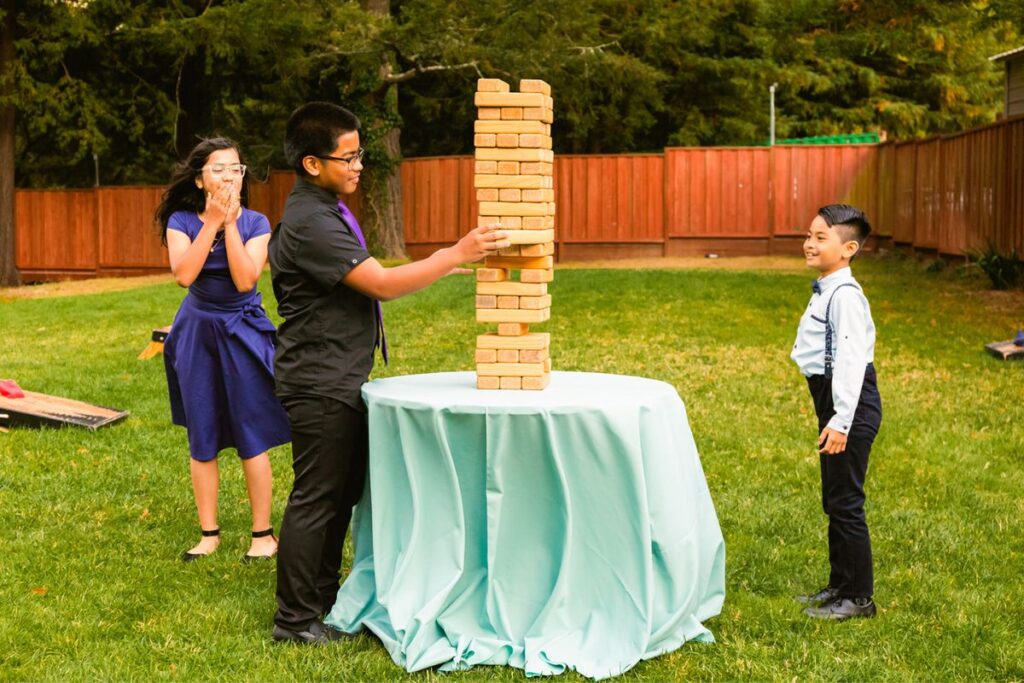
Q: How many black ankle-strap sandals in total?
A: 2